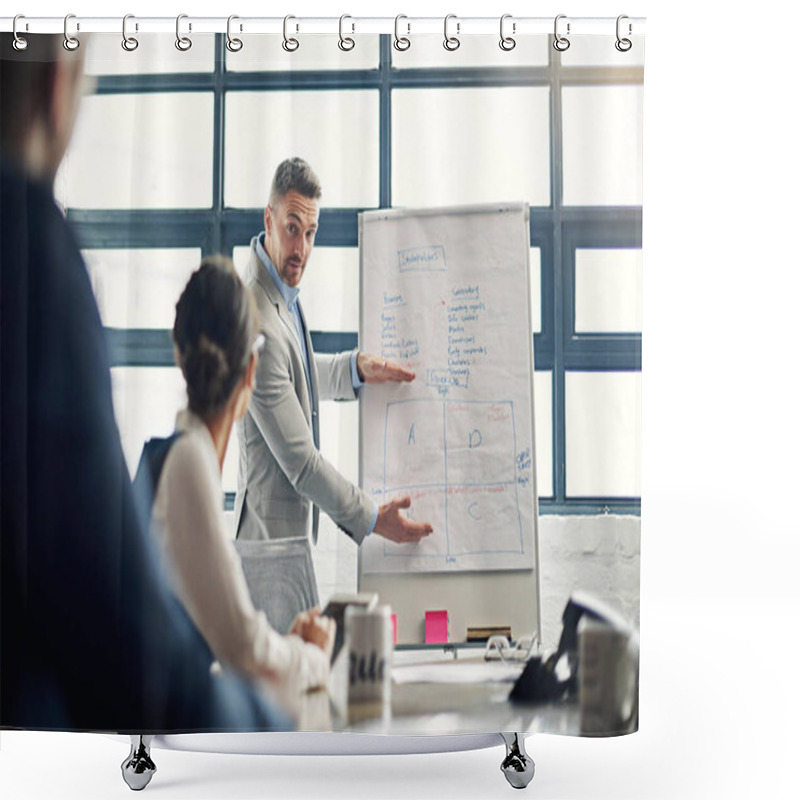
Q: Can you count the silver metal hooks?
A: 12